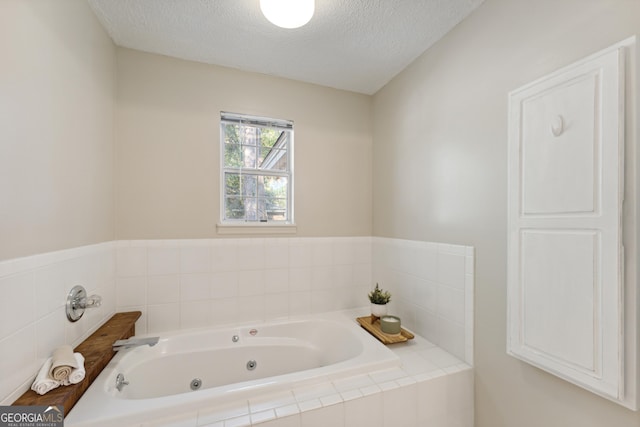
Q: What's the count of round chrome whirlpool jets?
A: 2